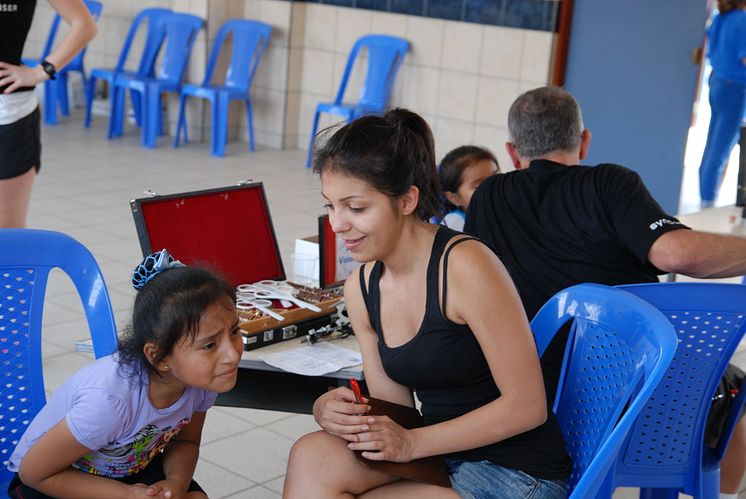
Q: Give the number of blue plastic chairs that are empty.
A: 5